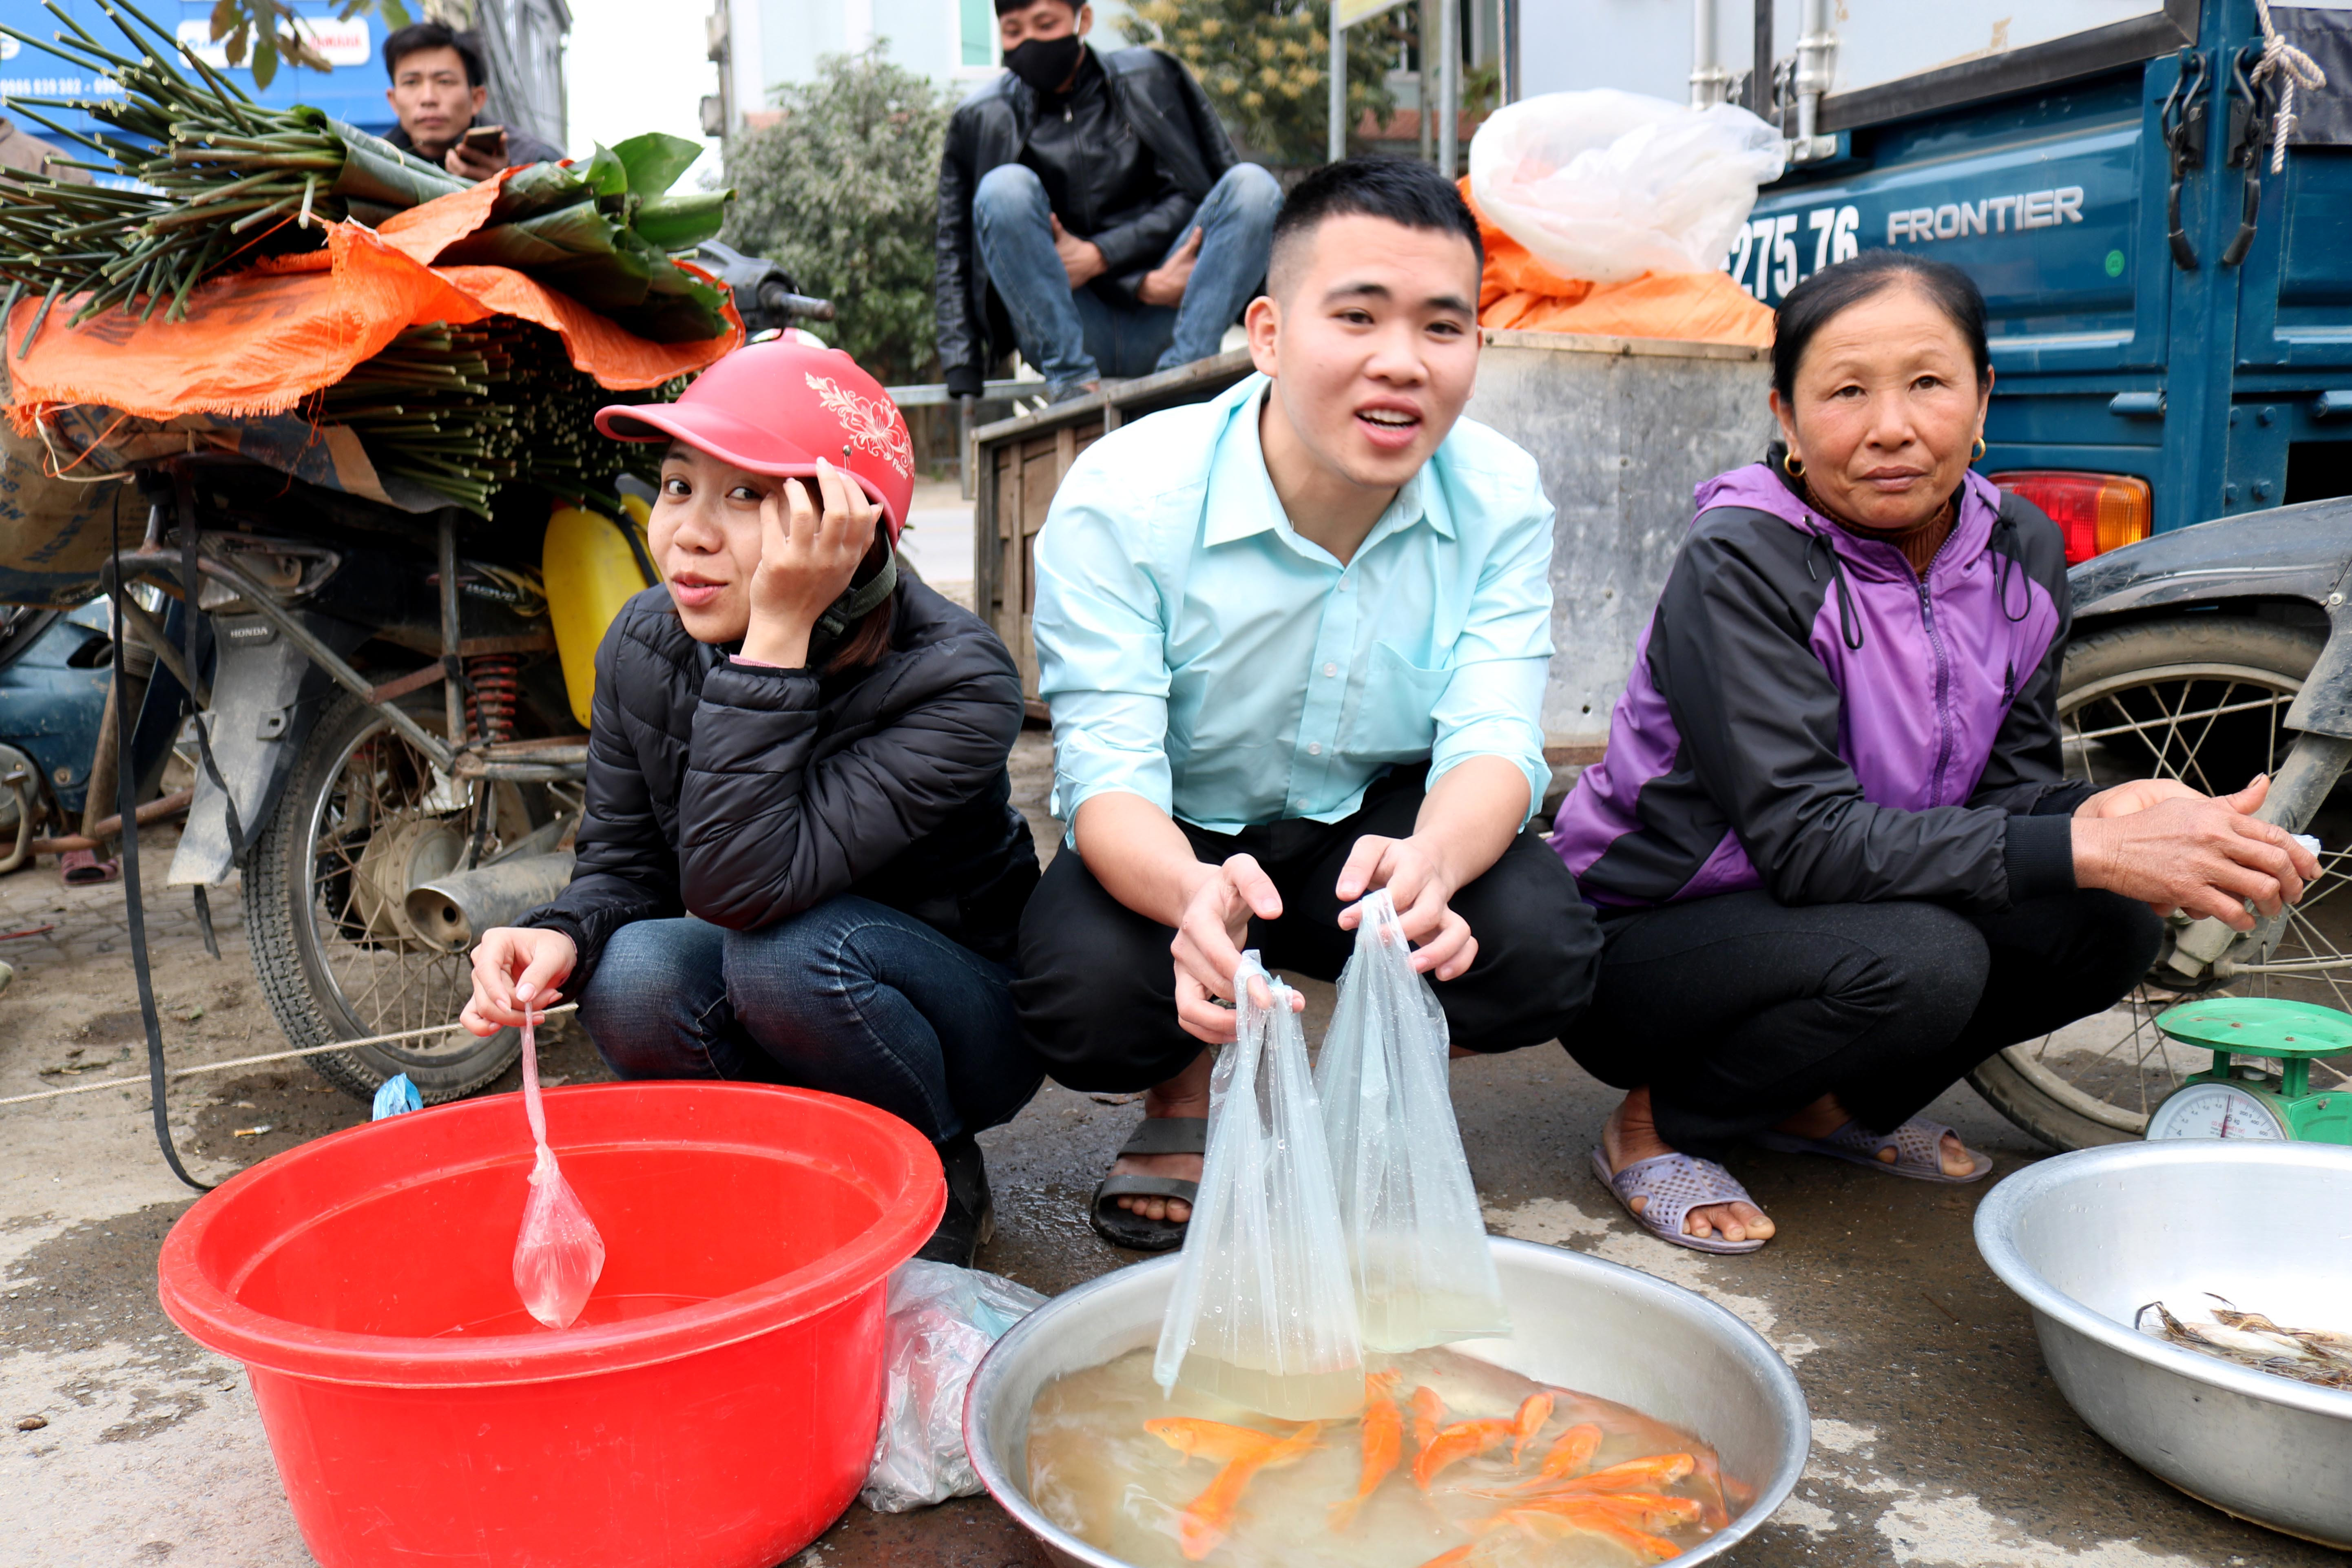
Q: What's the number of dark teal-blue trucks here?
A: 1